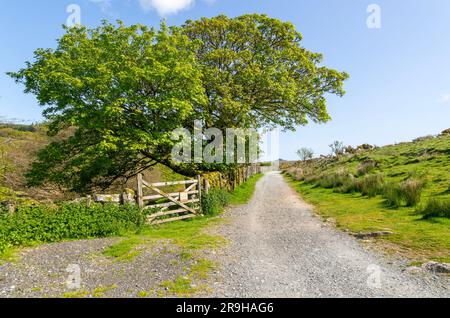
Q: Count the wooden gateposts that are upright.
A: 2